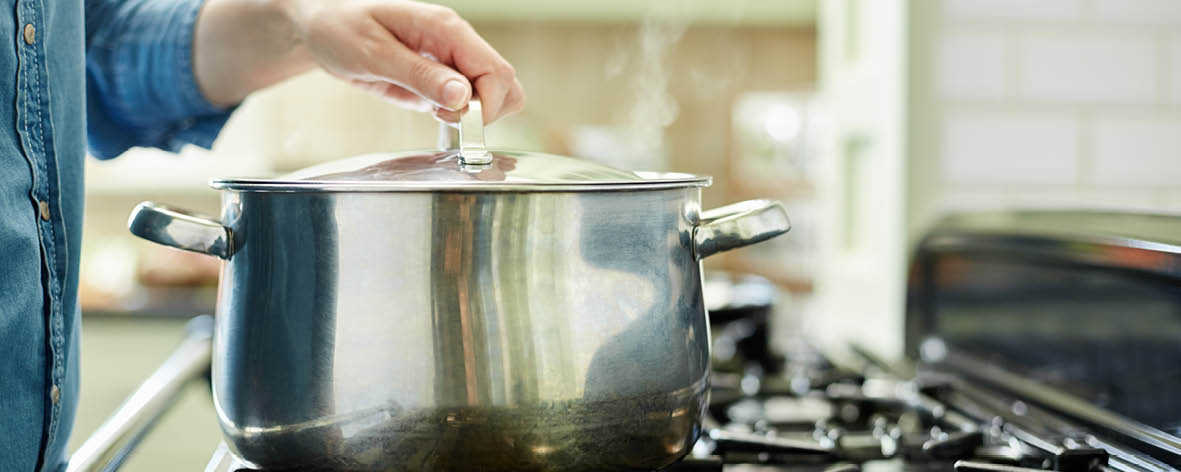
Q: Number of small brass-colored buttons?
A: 3